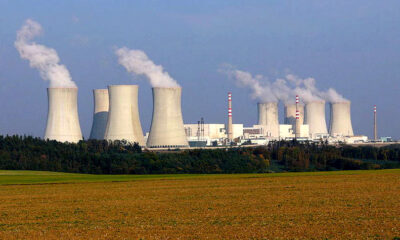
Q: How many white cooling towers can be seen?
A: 8